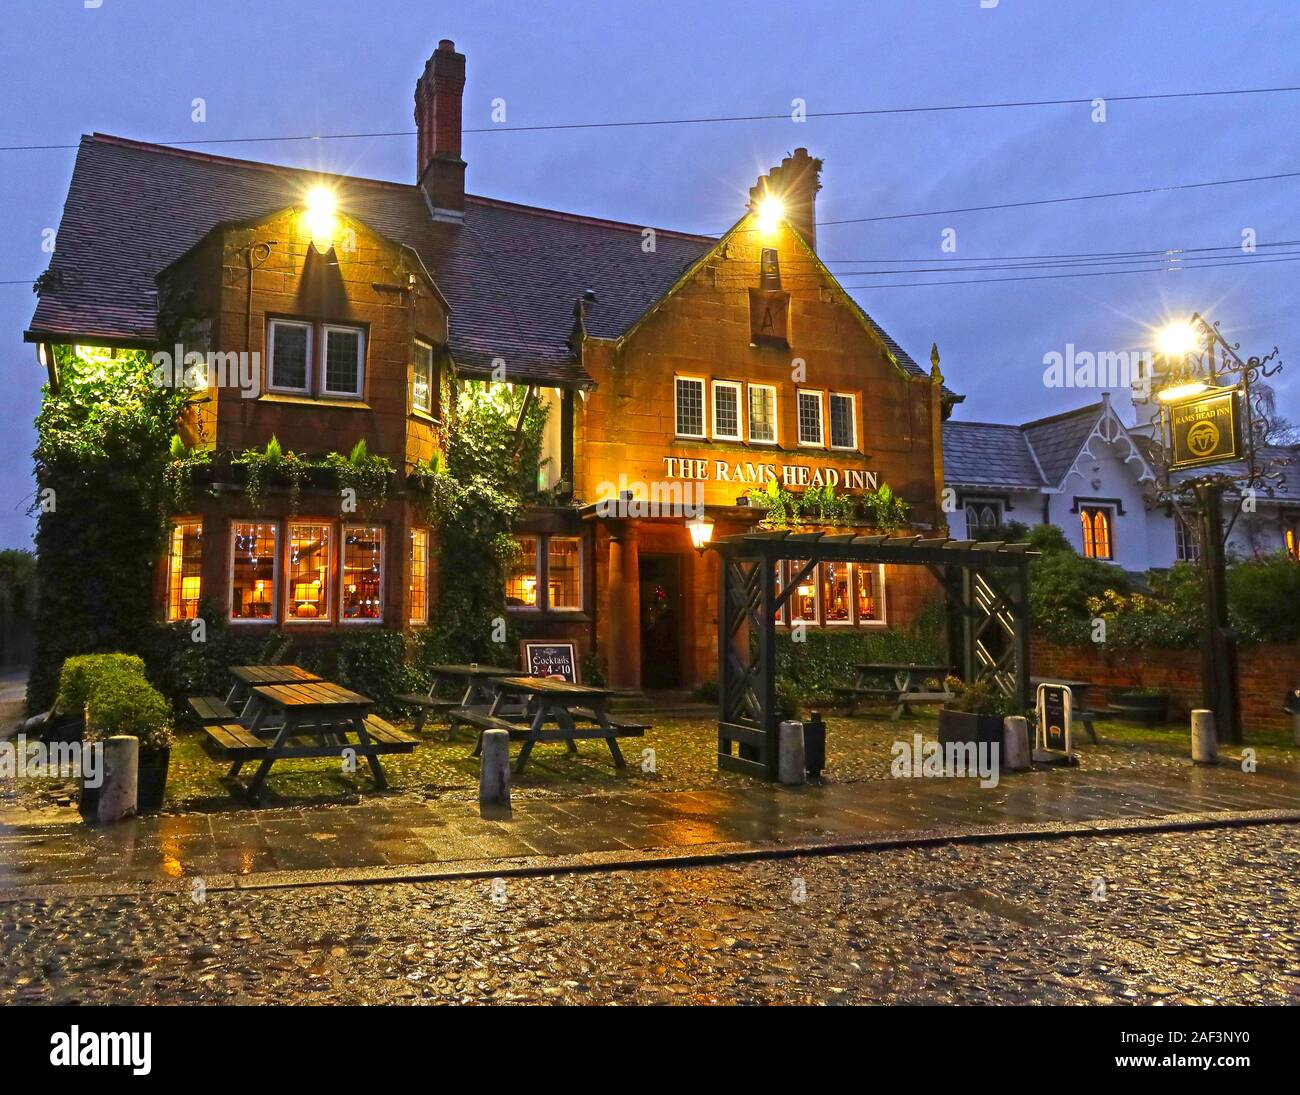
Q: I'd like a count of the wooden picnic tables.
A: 6